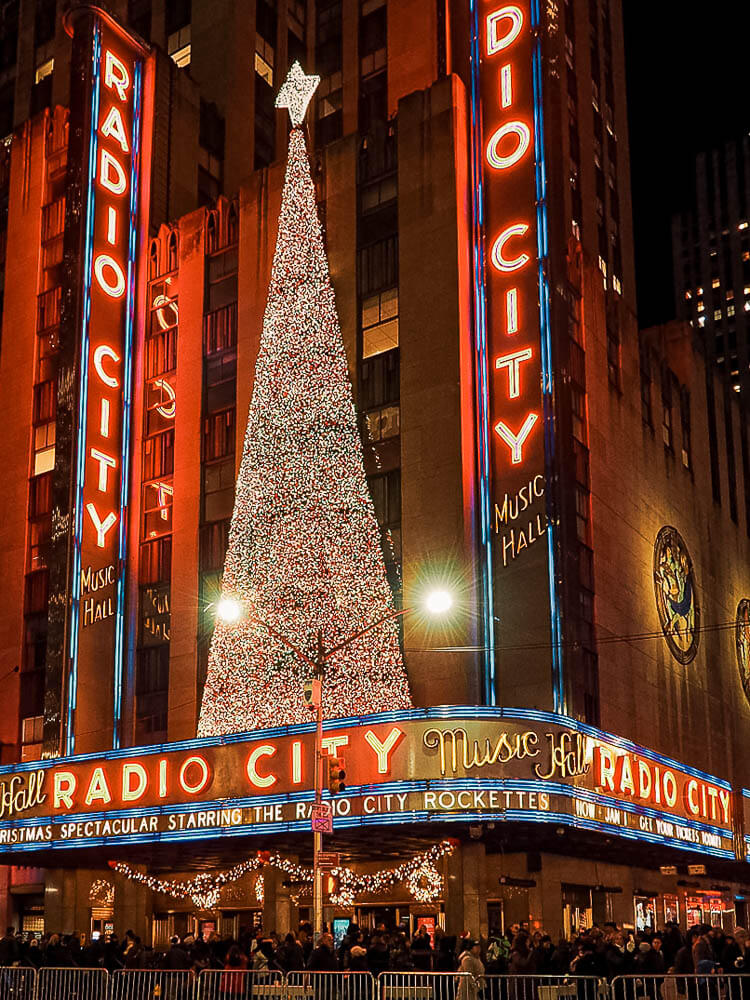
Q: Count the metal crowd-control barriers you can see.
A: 8